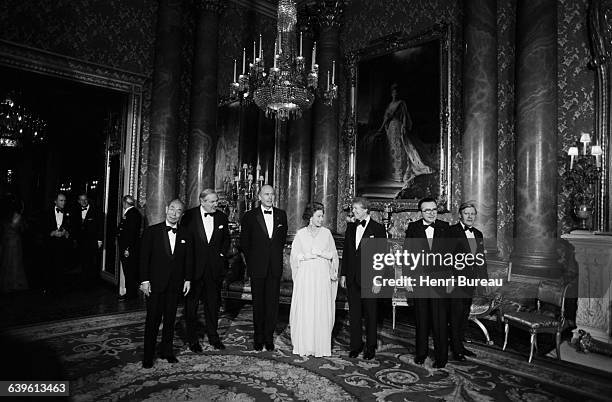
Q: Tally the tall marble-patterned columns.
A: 6